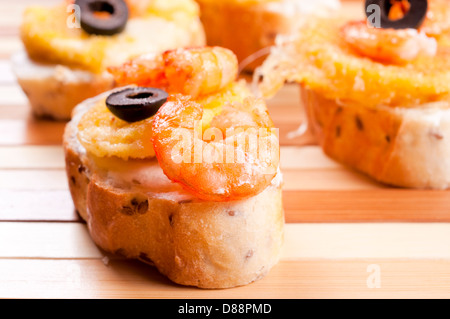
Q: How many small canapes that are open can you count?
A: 4